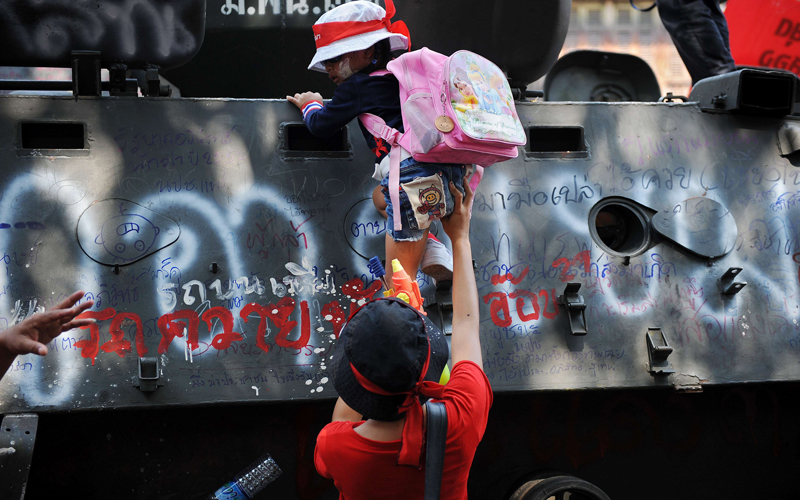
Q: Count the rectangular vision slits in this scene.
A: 3